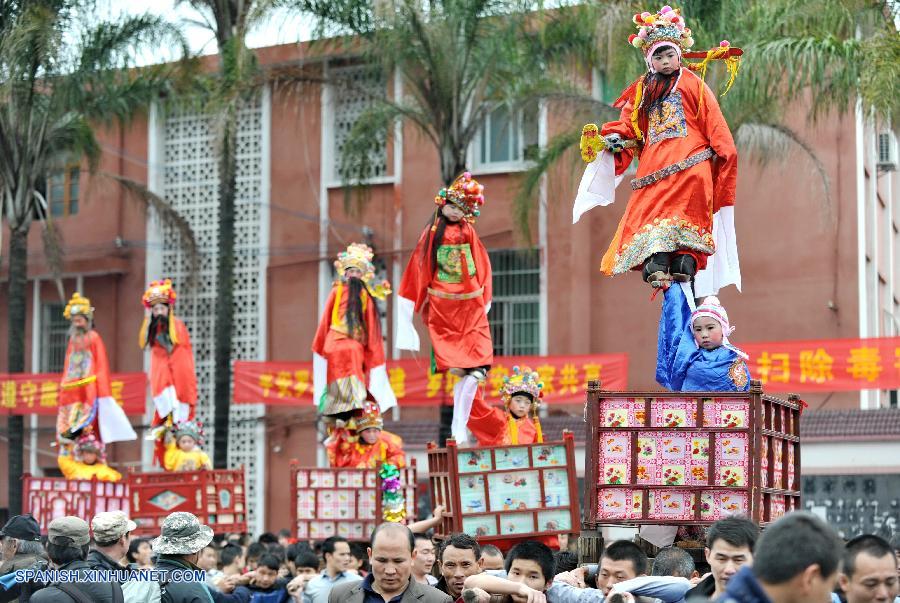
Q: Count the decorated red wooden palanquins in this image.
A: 5